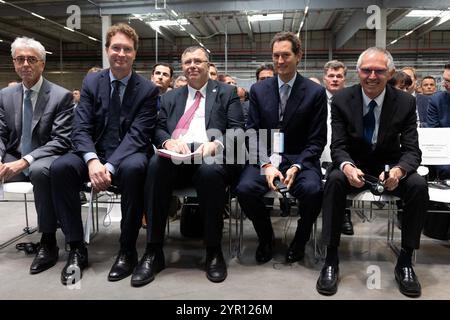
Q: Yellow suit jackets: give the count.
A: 0